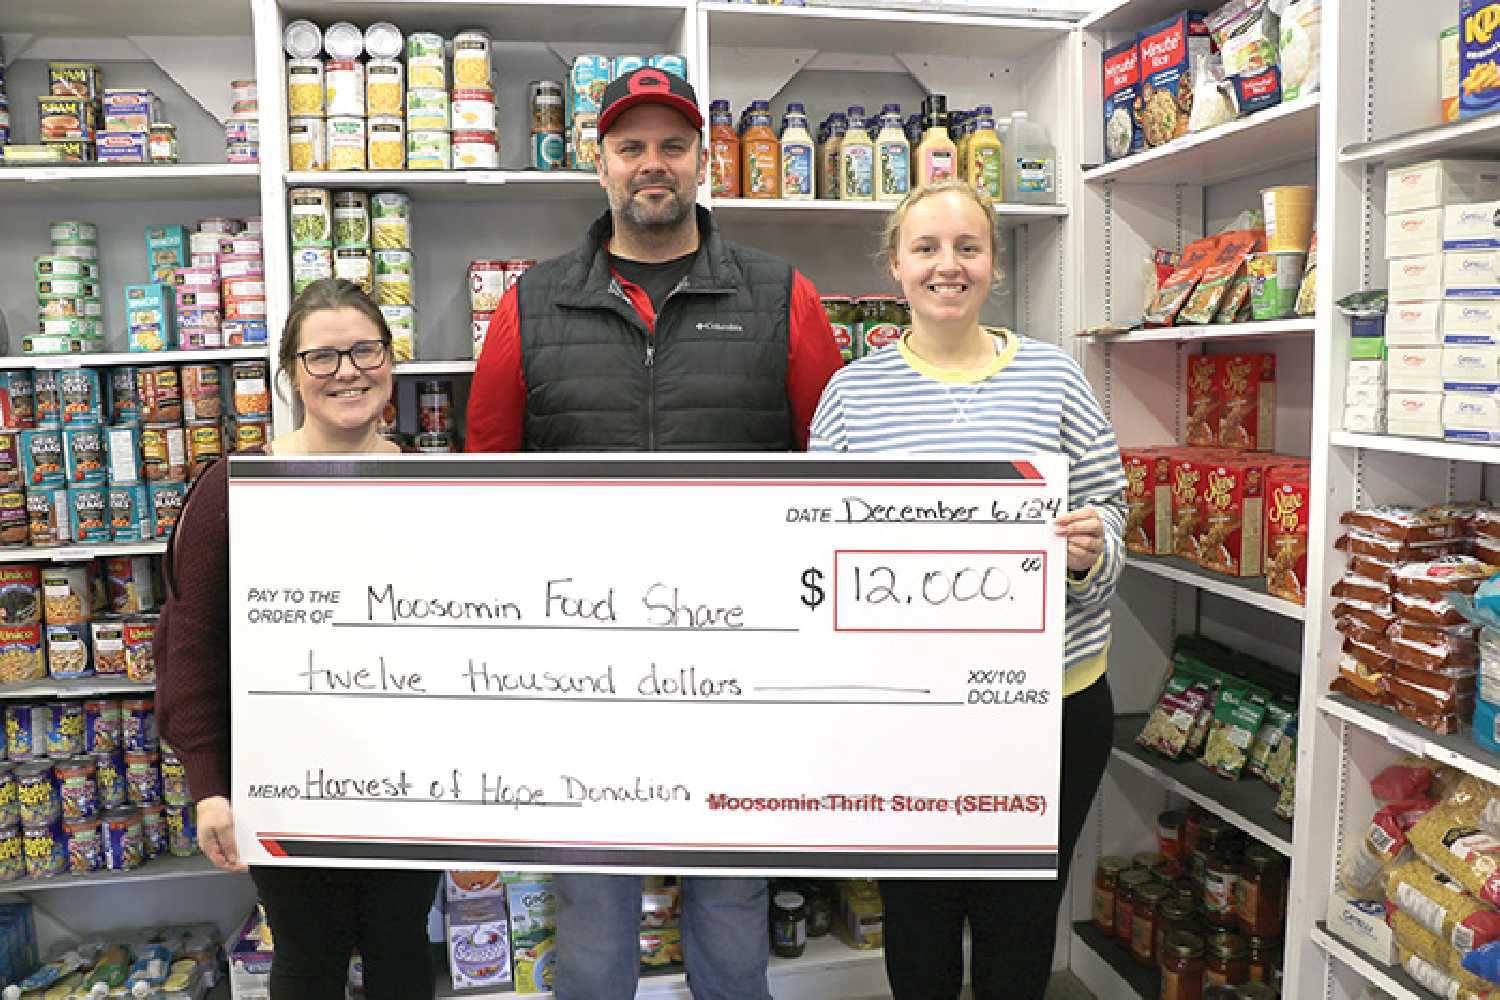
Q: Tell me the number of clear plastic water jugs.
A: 1